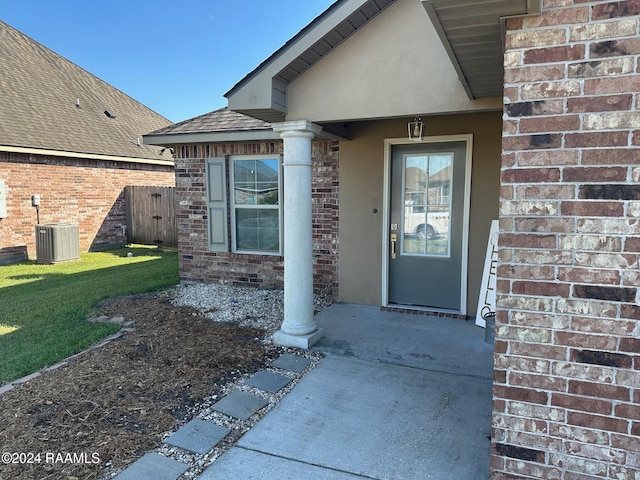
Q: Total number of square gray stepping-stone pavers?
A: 5